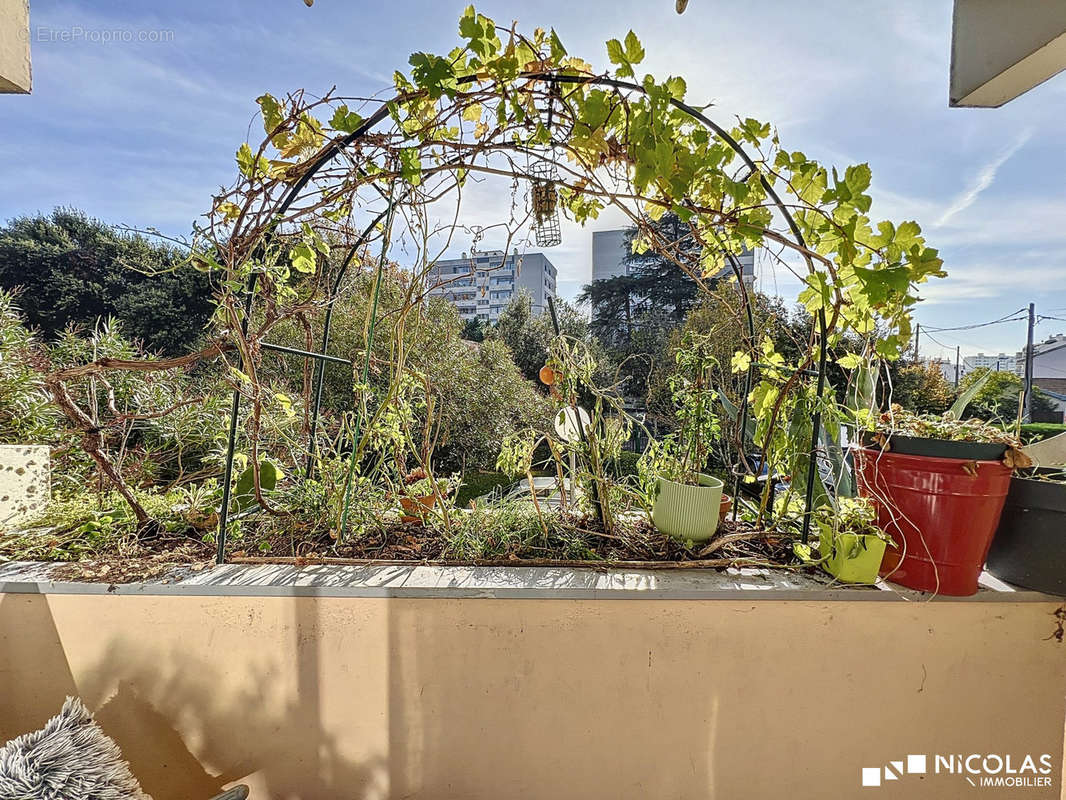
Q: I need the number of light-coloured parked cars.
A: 1